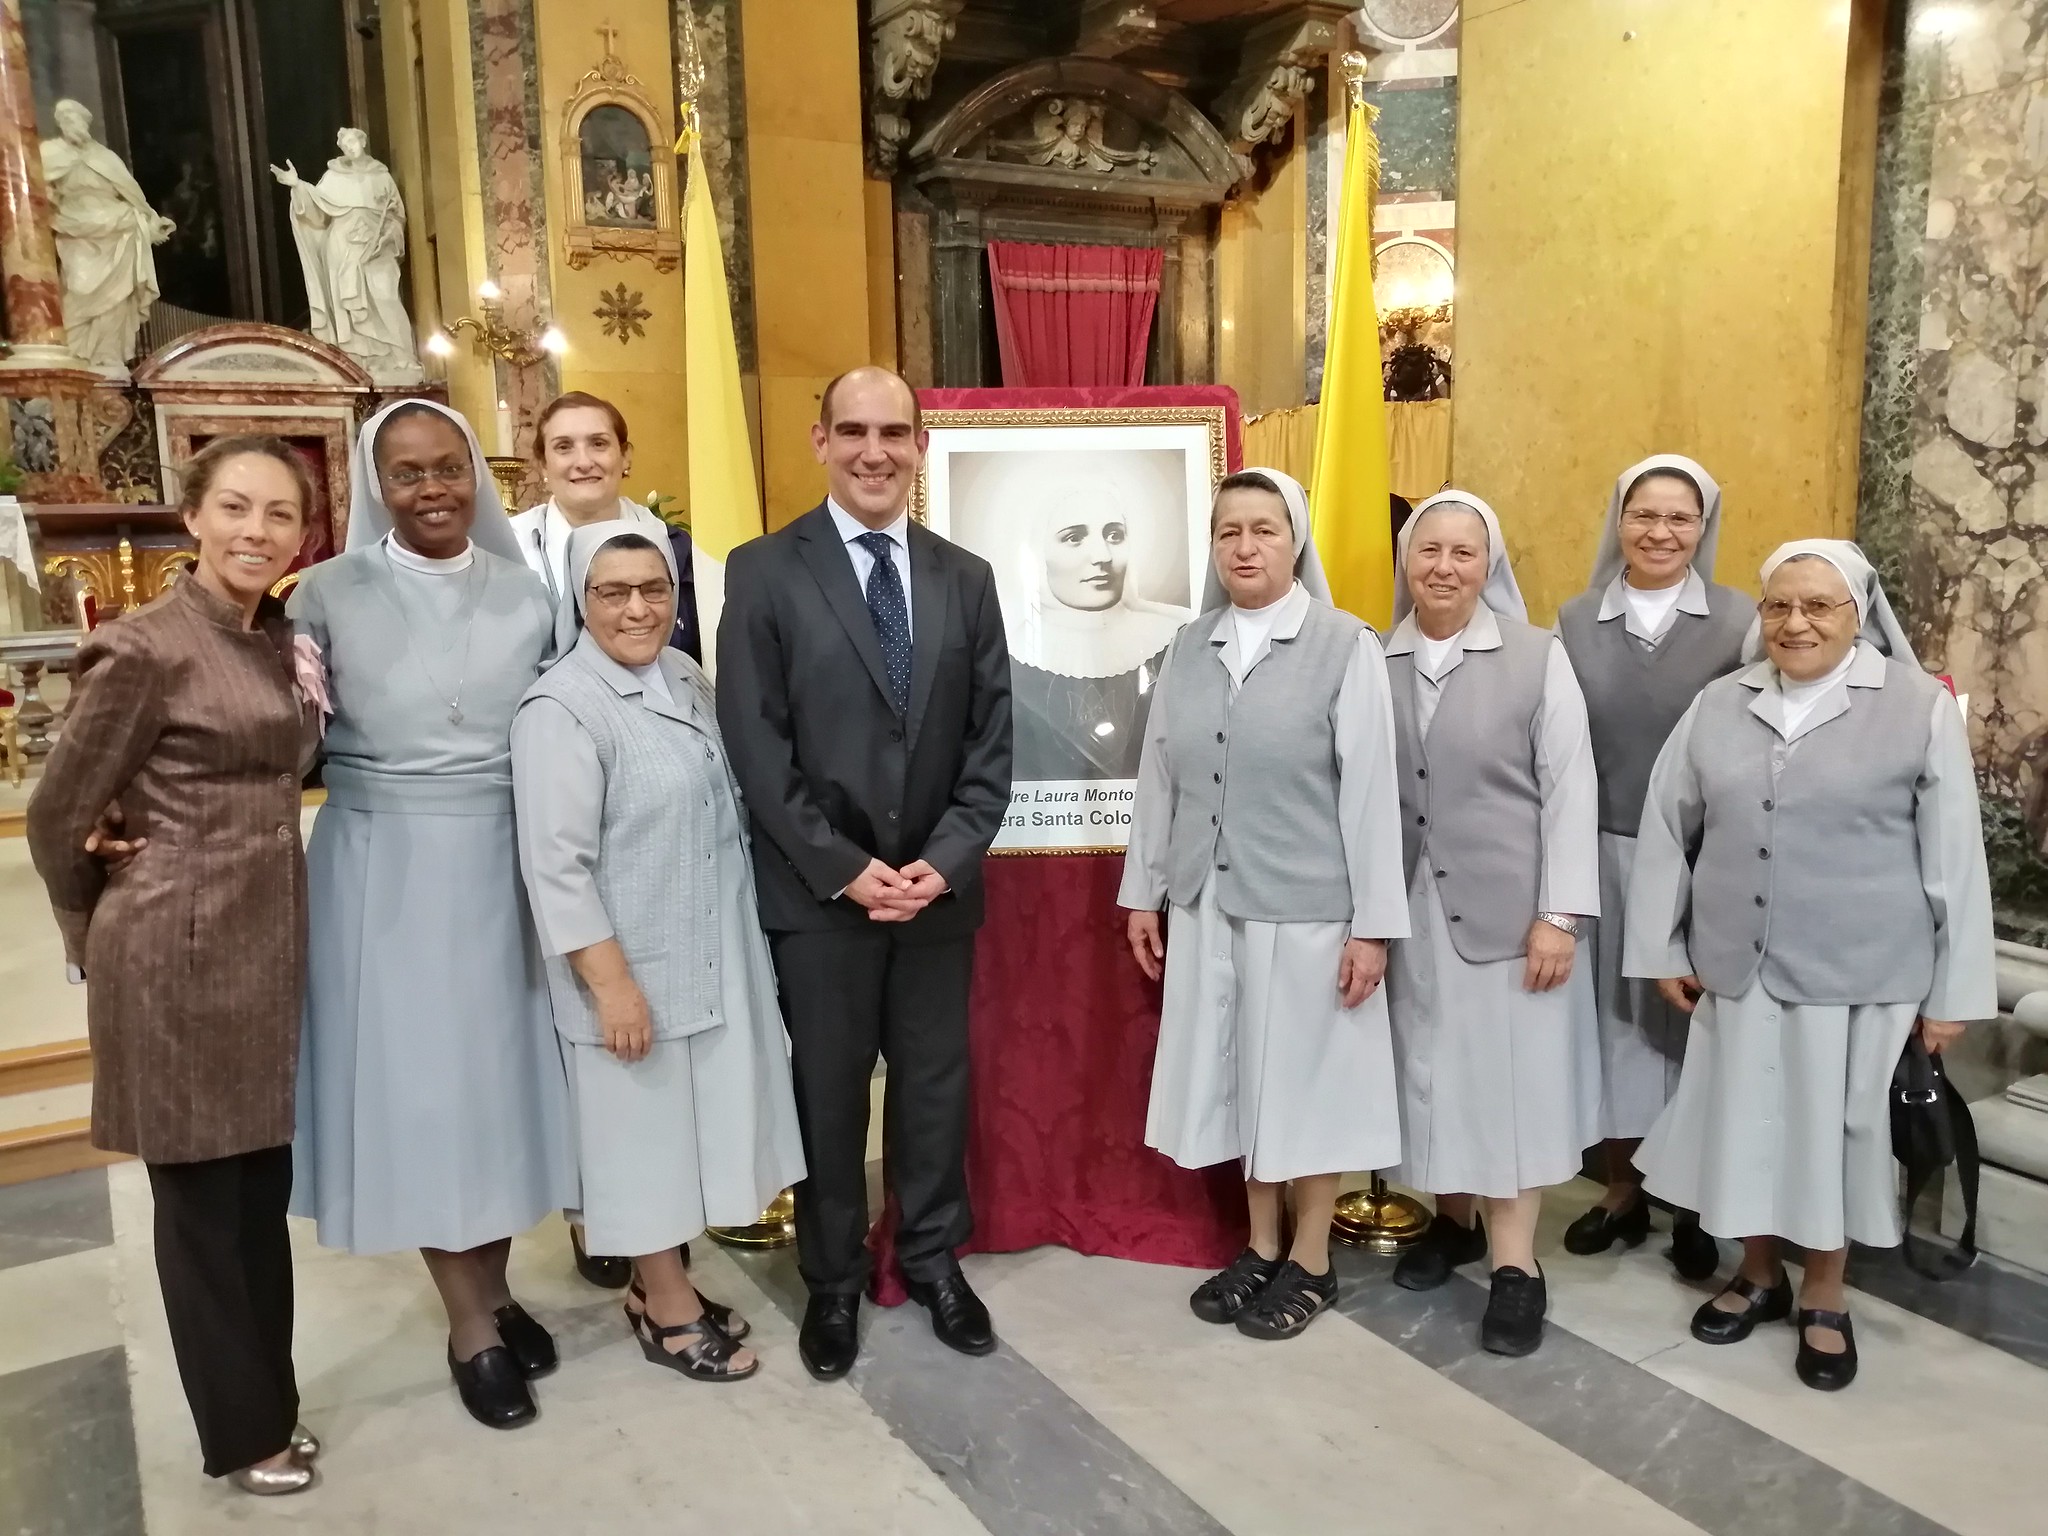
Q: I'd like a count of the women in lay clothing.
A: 2